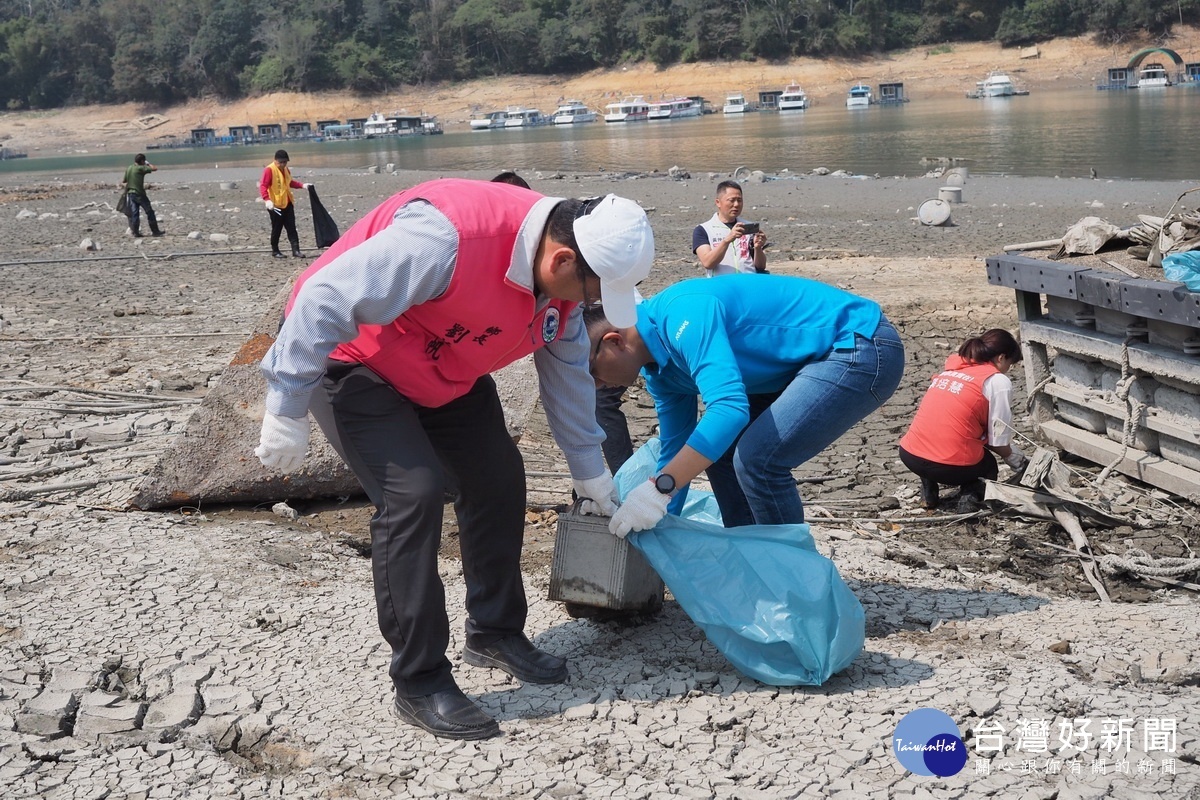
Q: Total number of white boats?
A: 11